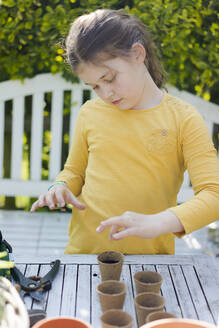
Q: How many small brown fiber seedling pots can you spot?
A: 6